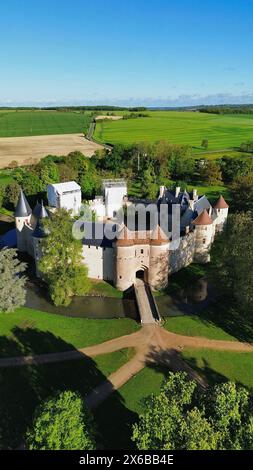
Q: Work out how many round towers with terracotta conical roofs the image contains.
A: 4